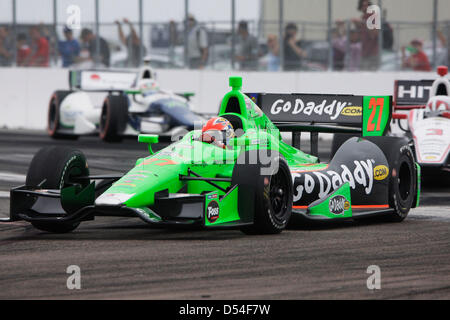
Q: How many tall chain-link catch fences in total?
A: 1